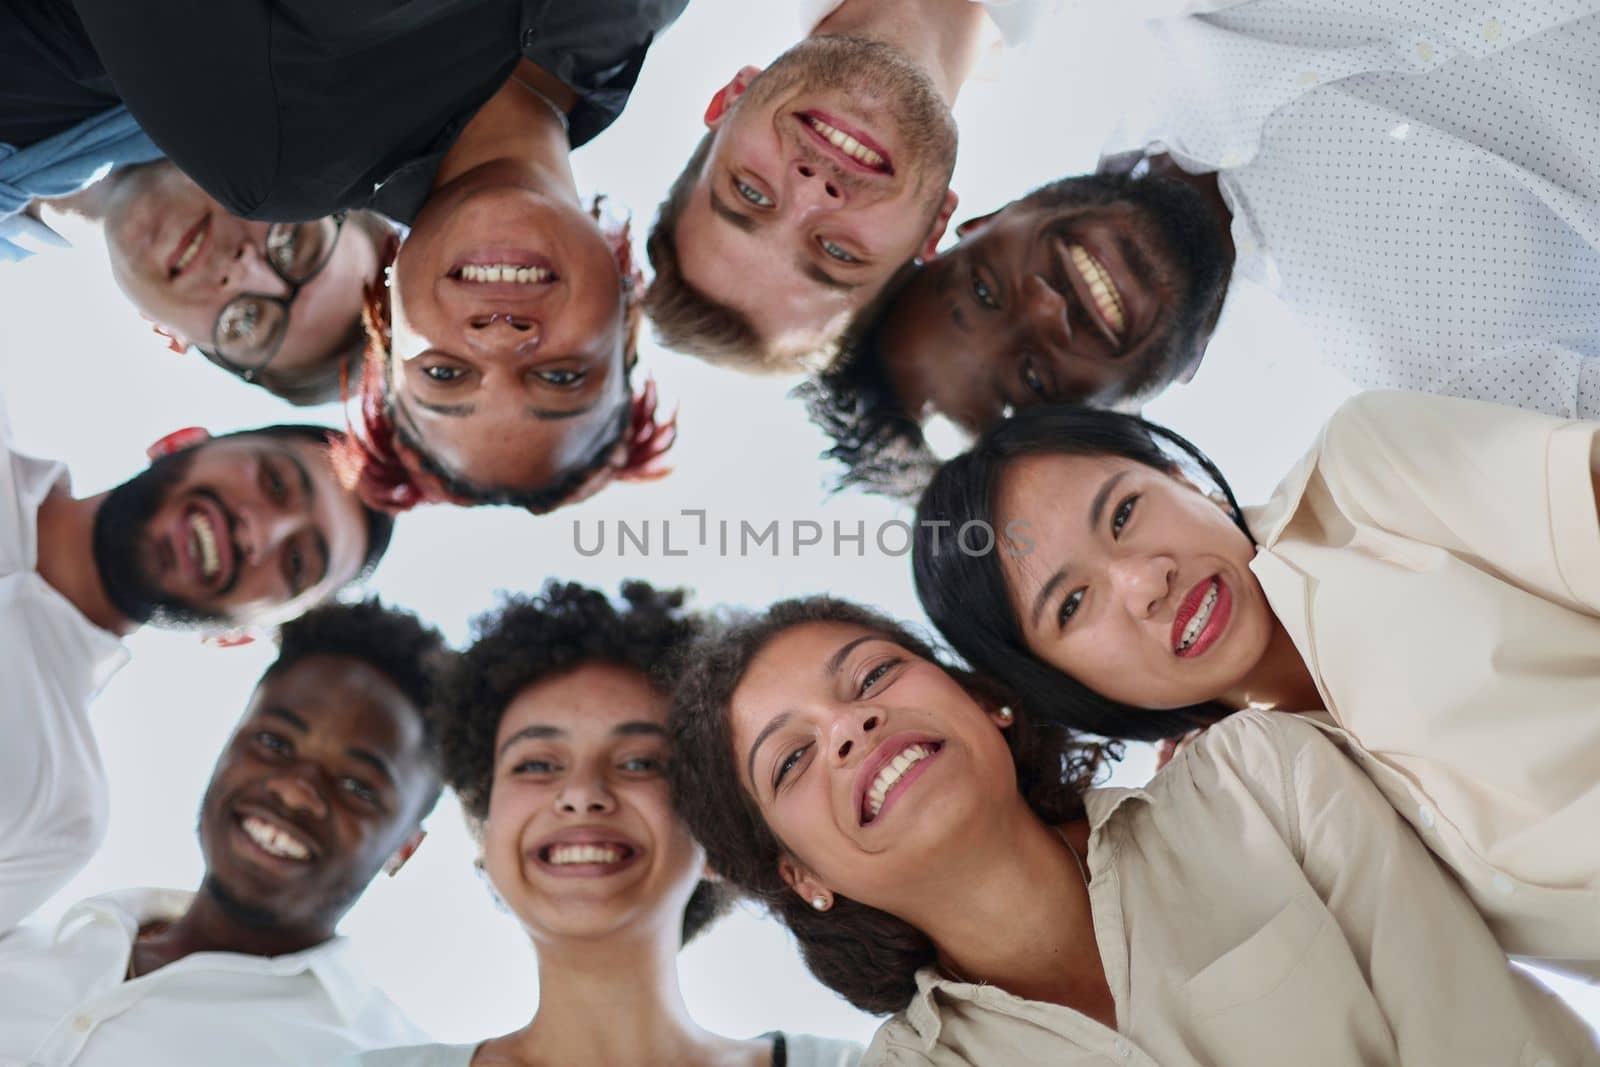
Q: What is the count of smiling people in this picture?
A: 9